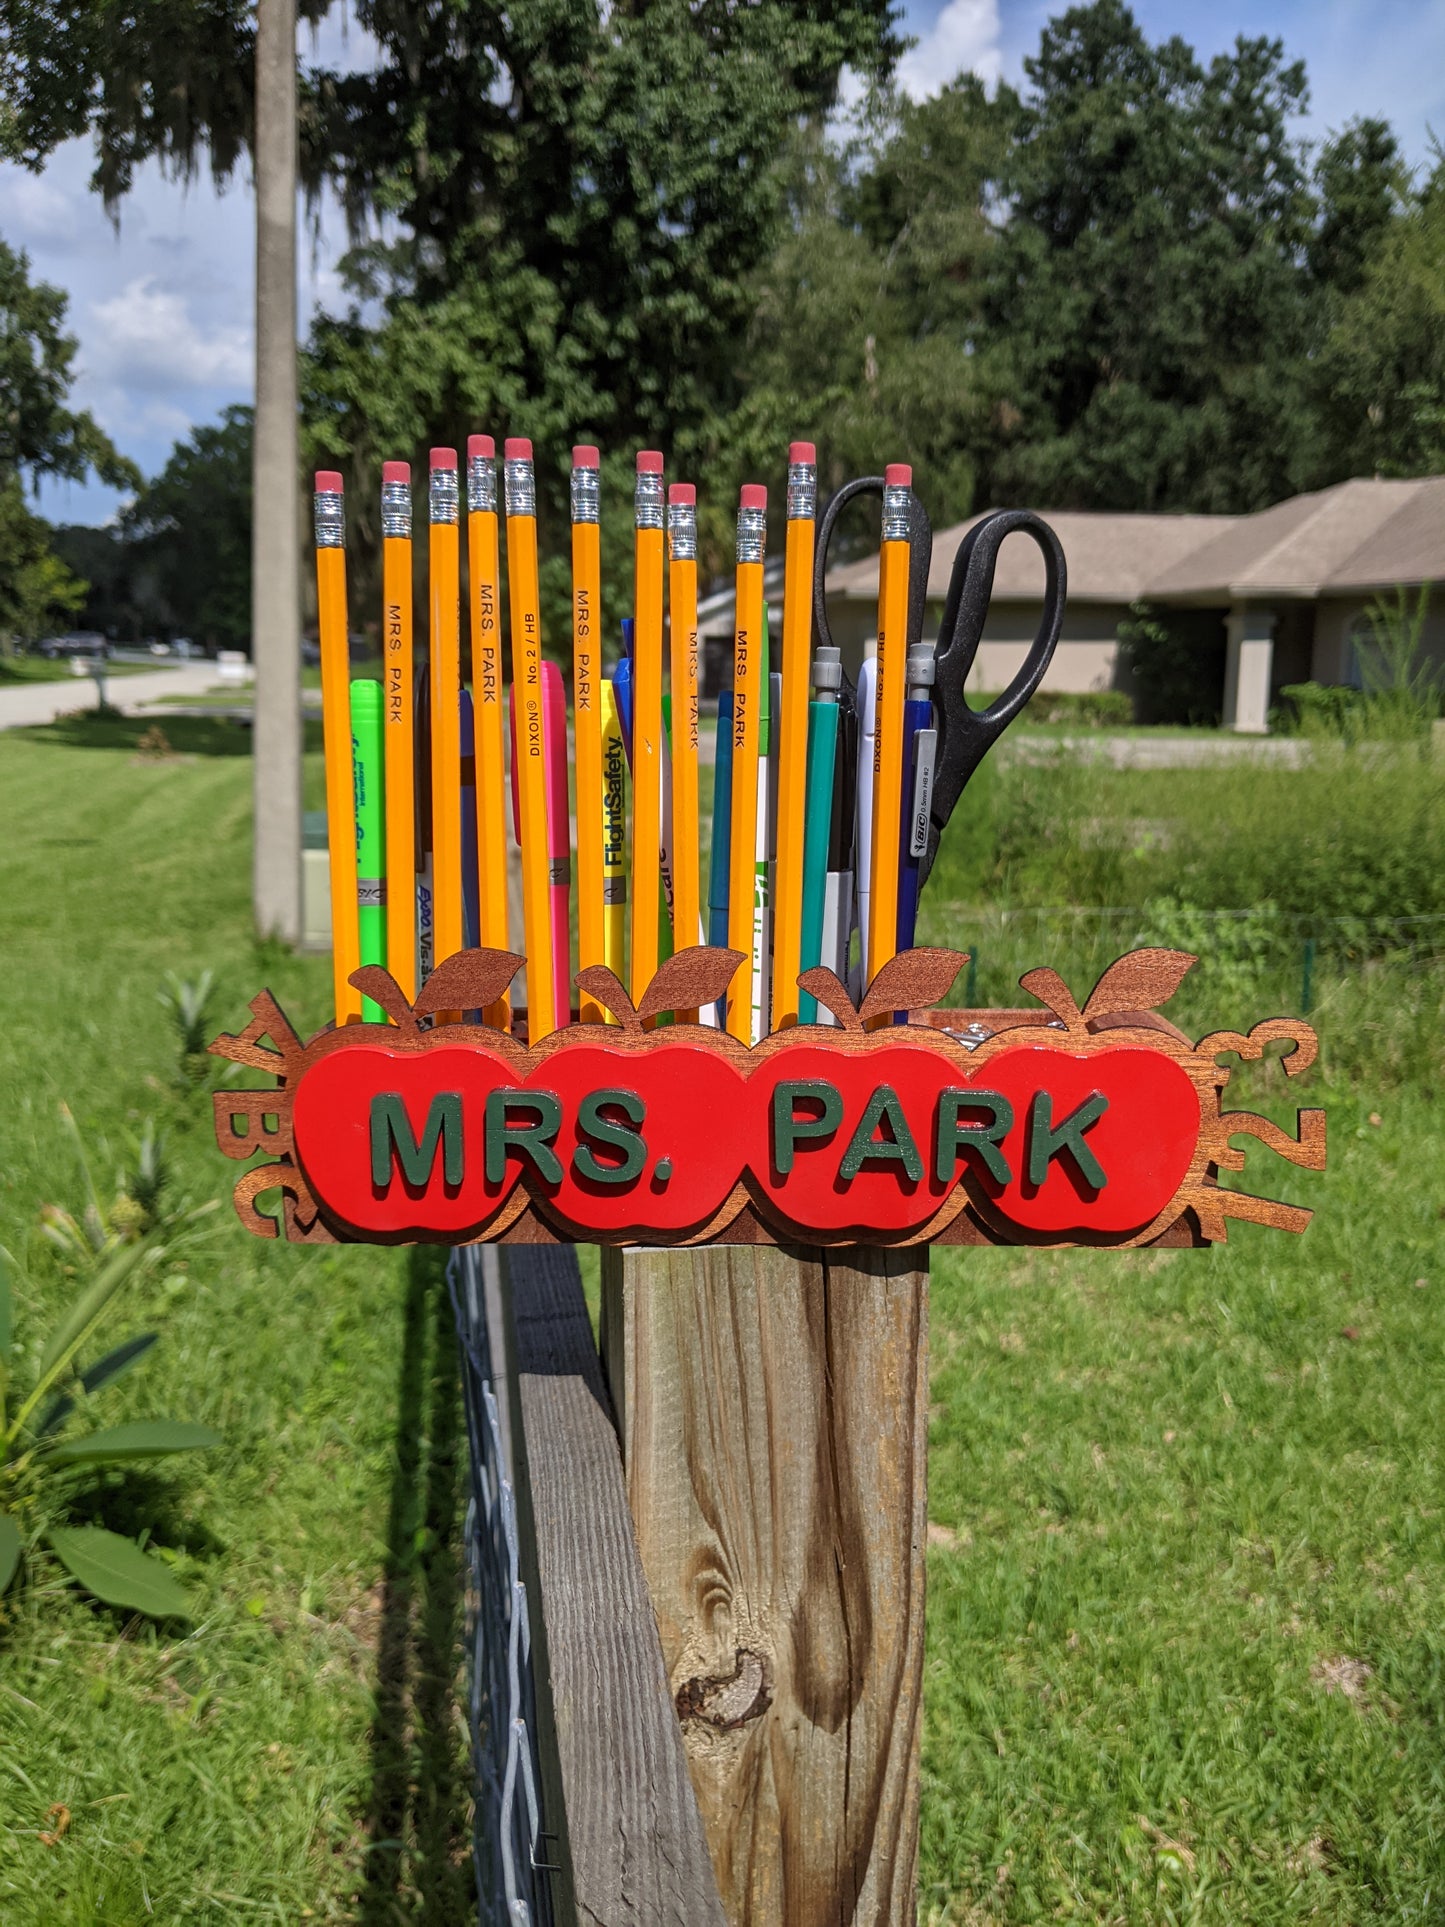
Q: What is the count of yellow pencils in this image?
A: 11